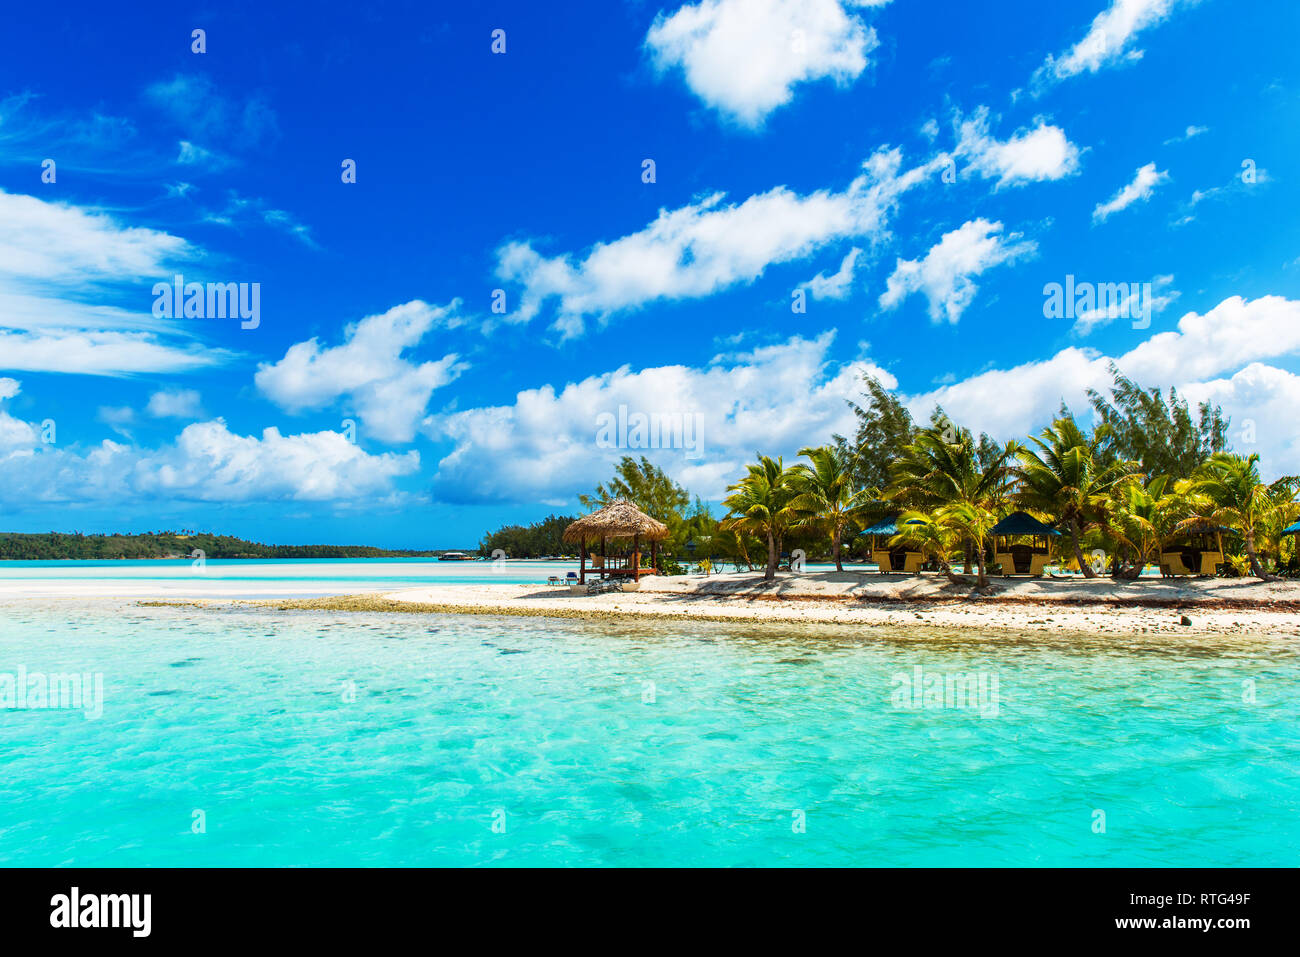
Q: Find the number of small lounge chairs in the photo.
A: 2